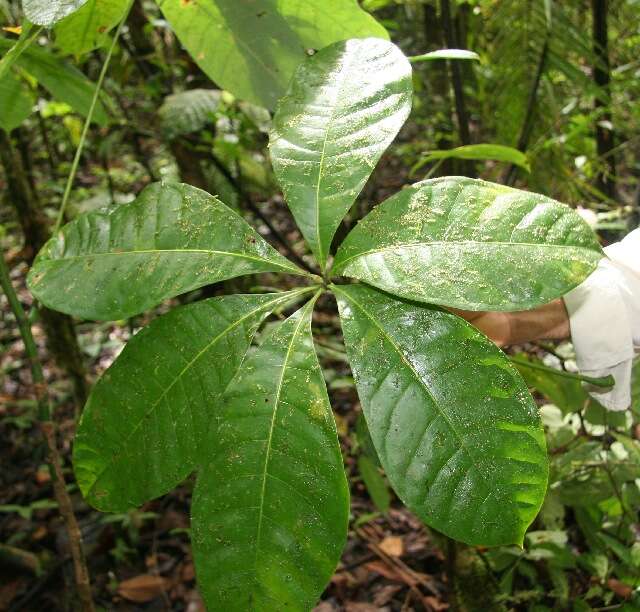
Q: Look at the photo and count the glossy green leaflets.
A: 6